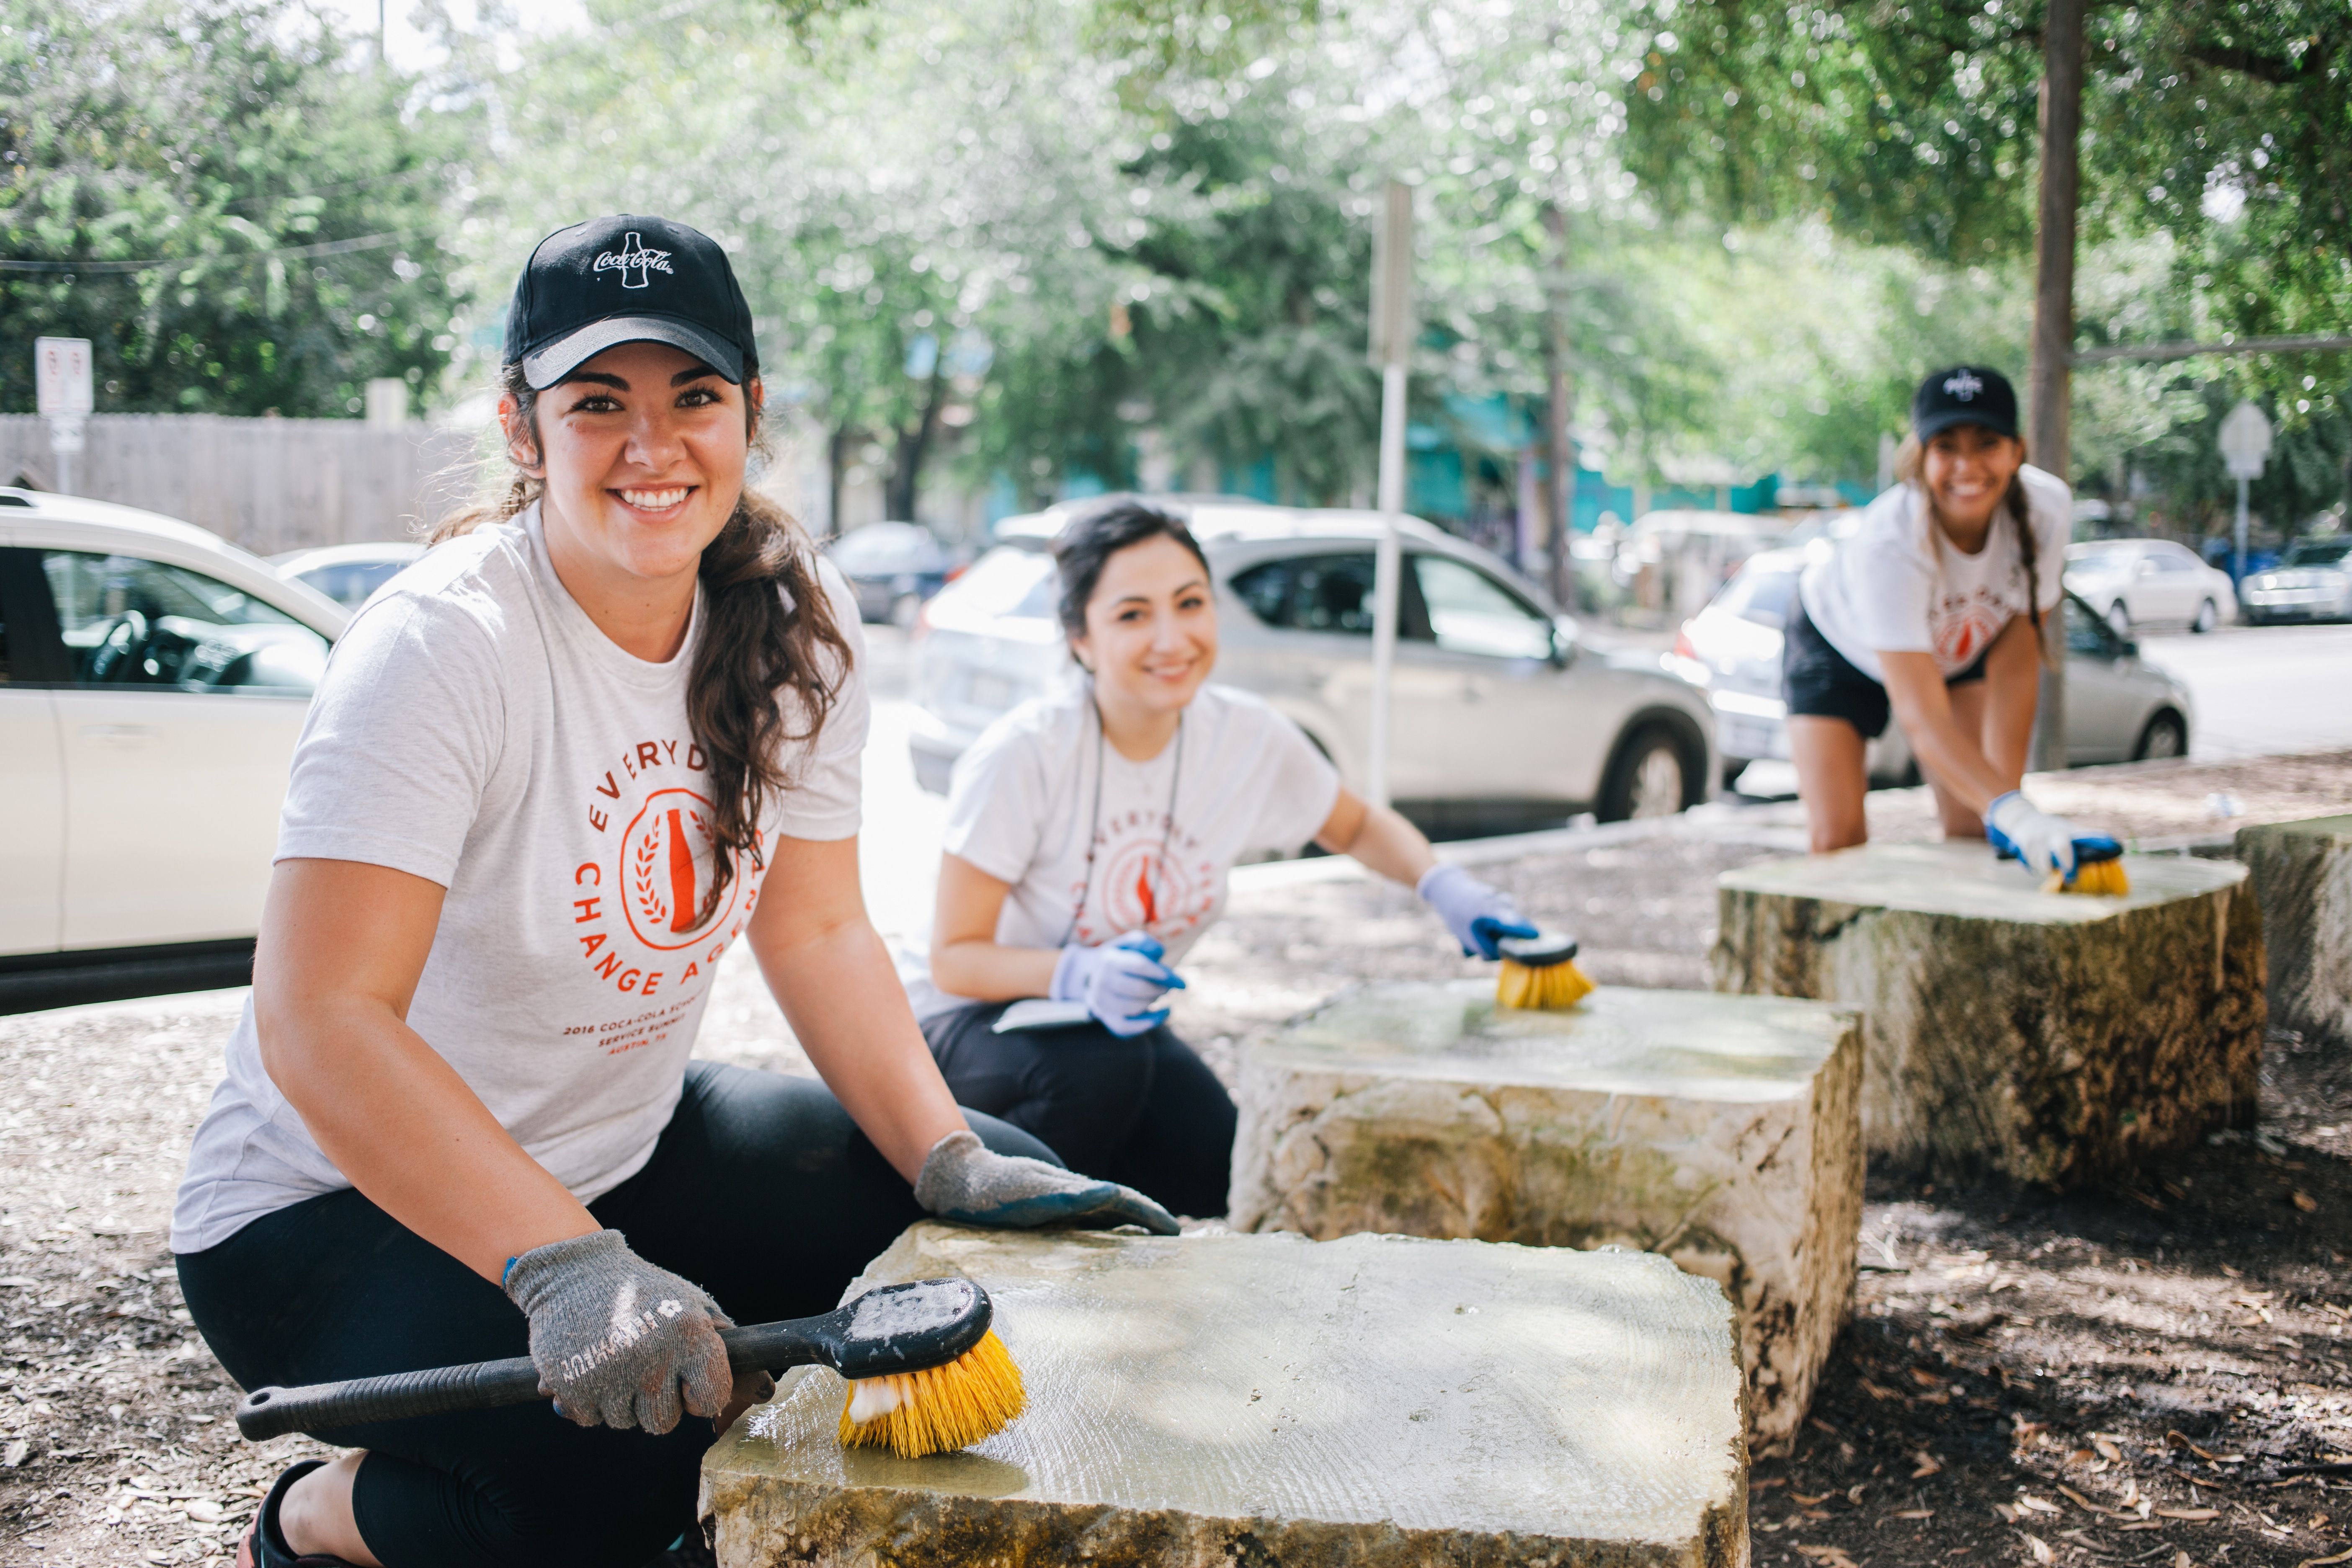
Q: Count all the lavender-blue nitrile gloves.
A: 2